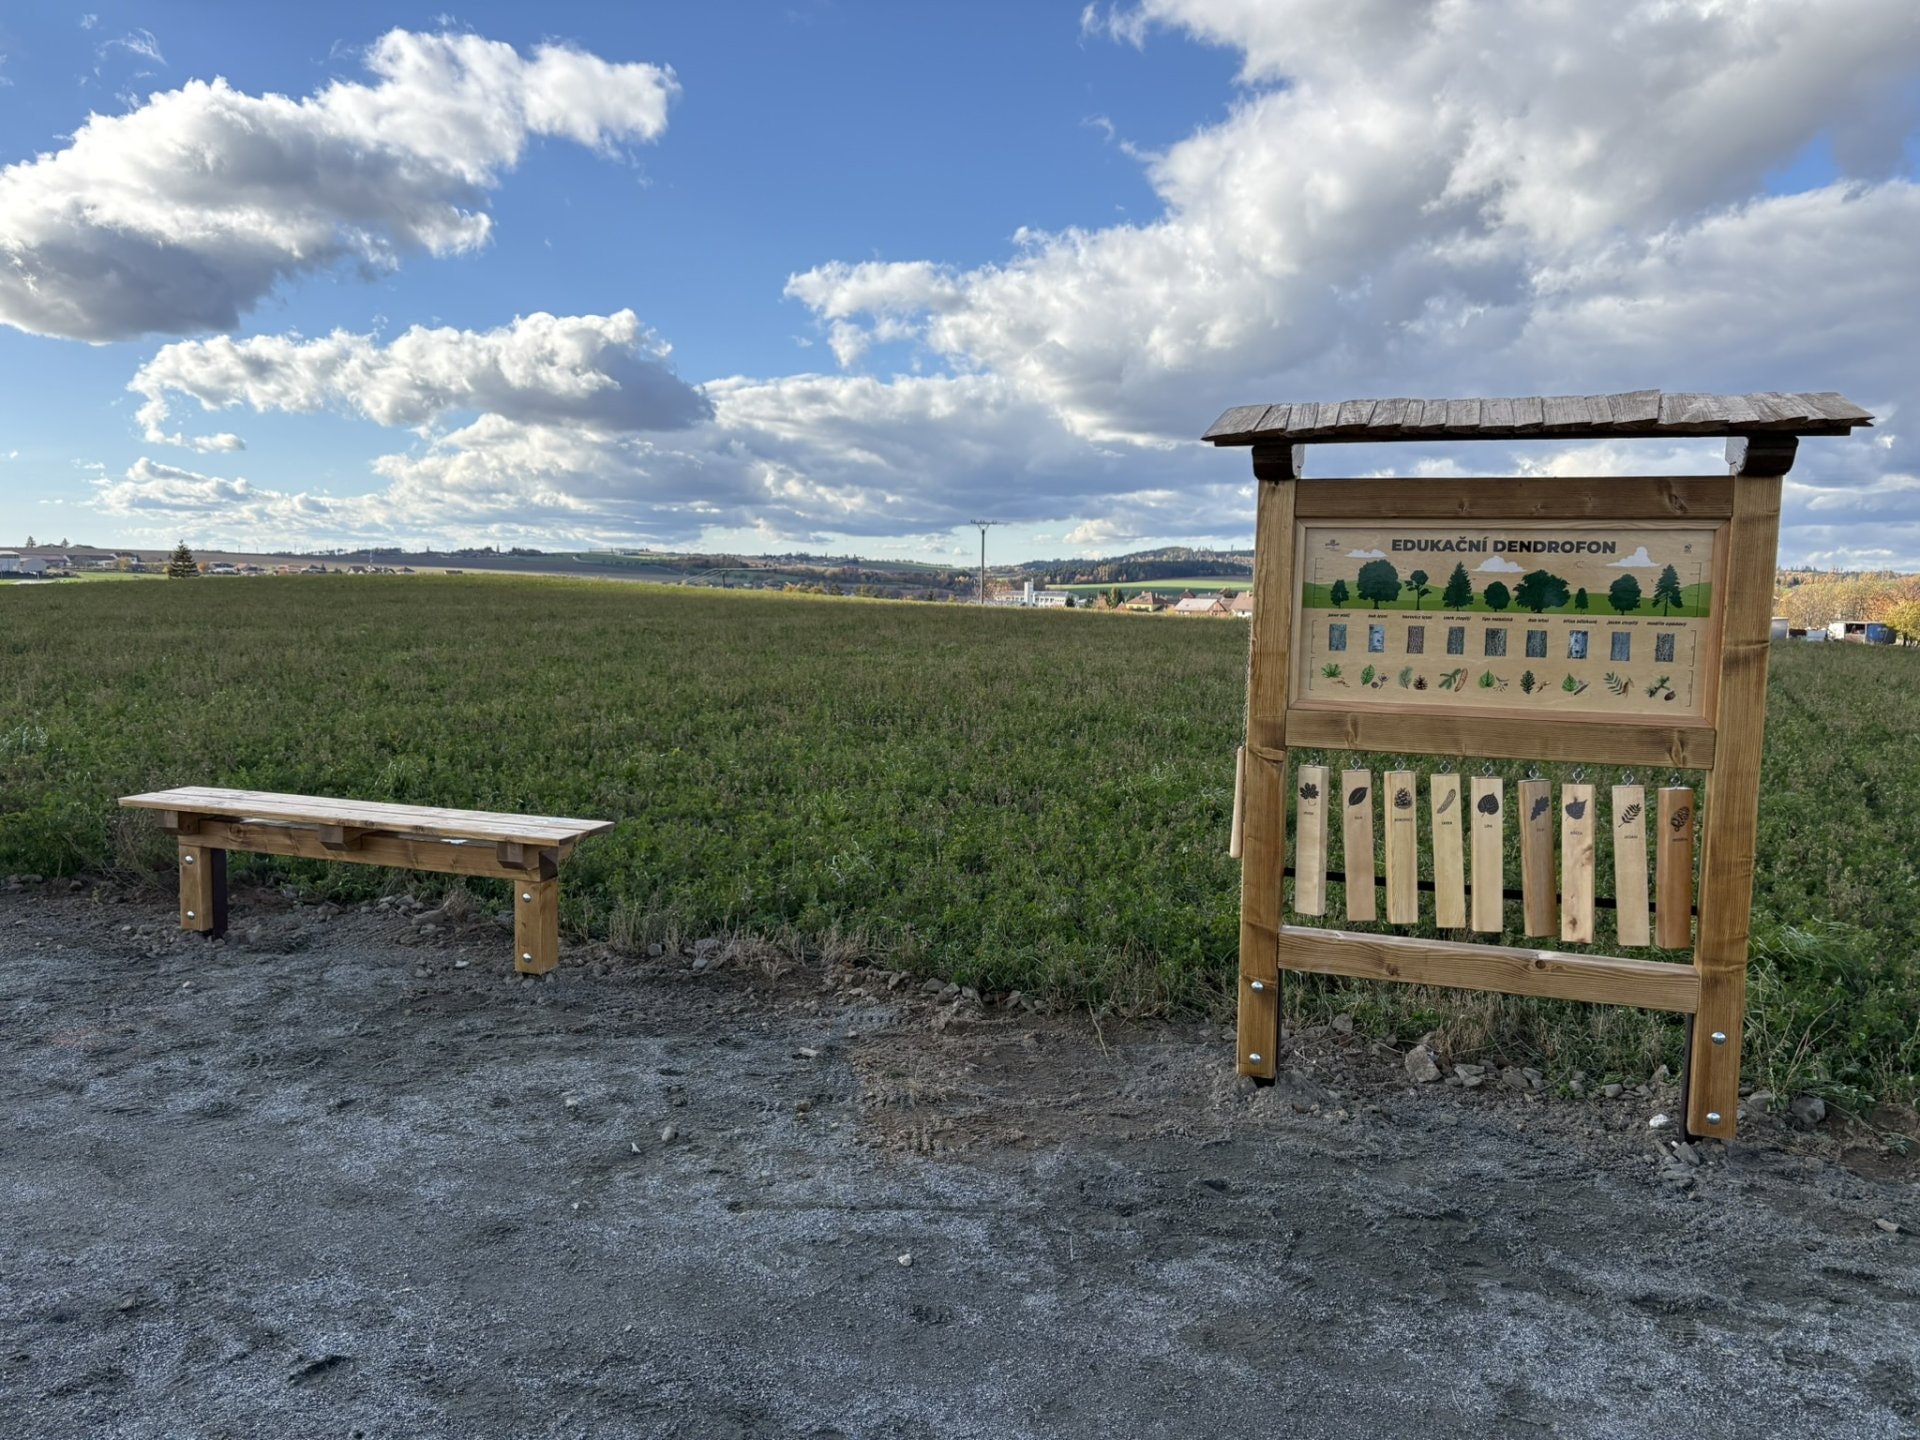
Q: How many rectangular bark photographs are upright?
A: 9